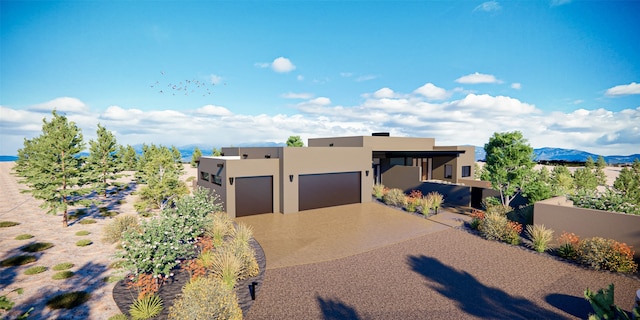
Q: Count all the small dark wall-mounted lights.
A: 3